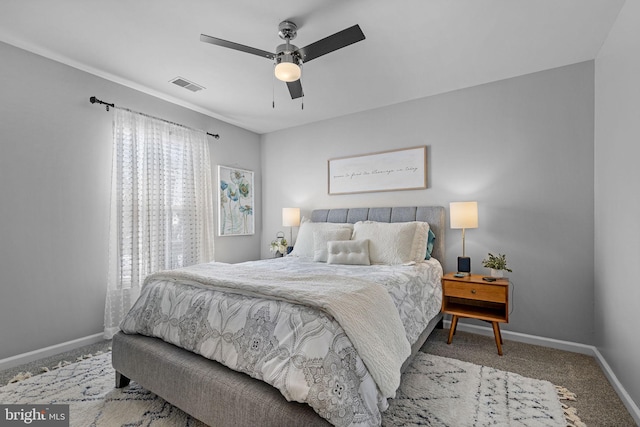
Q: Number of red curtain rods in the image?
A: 0